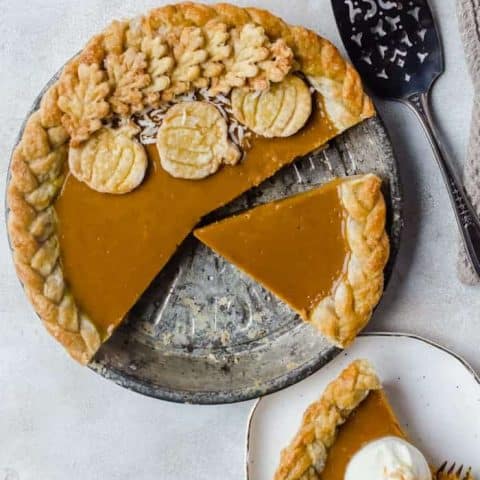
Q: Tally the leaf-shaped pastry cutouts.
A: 7